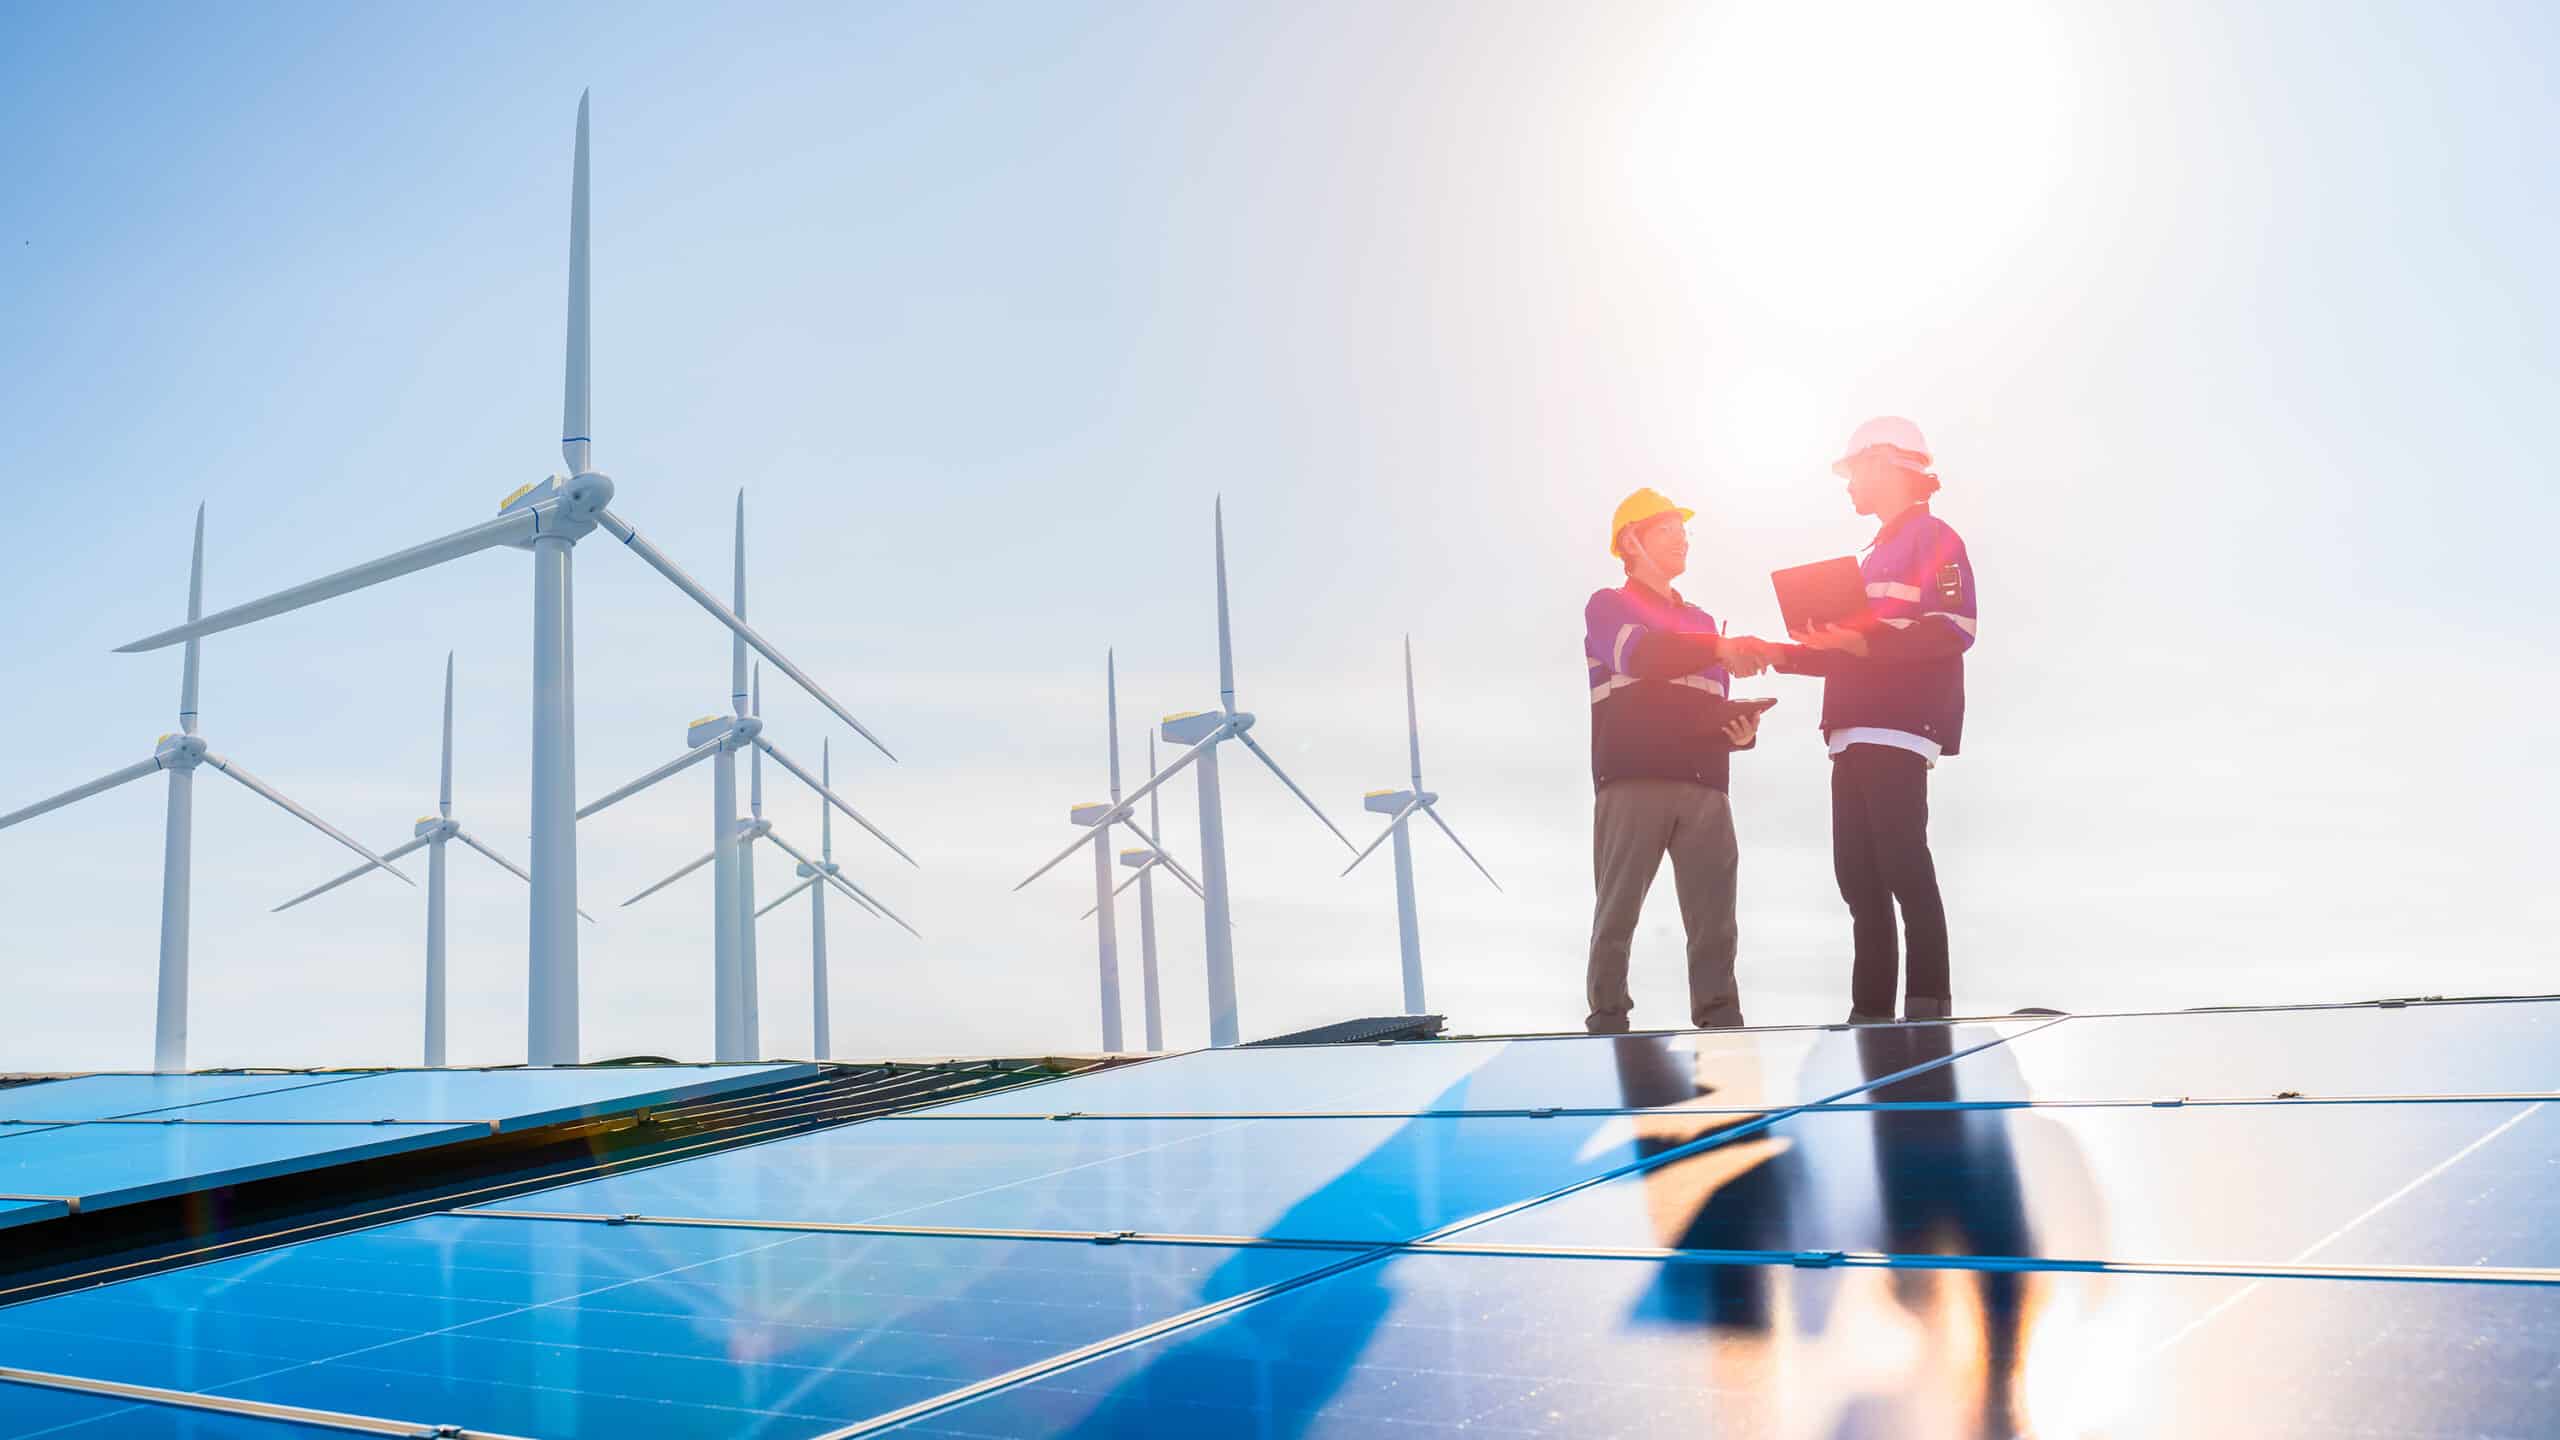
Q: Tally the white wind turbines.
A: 10